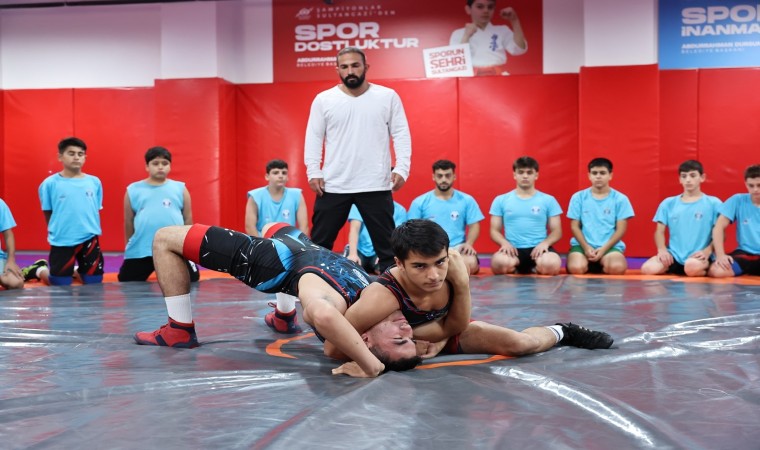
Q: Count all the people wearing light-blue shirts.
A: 10